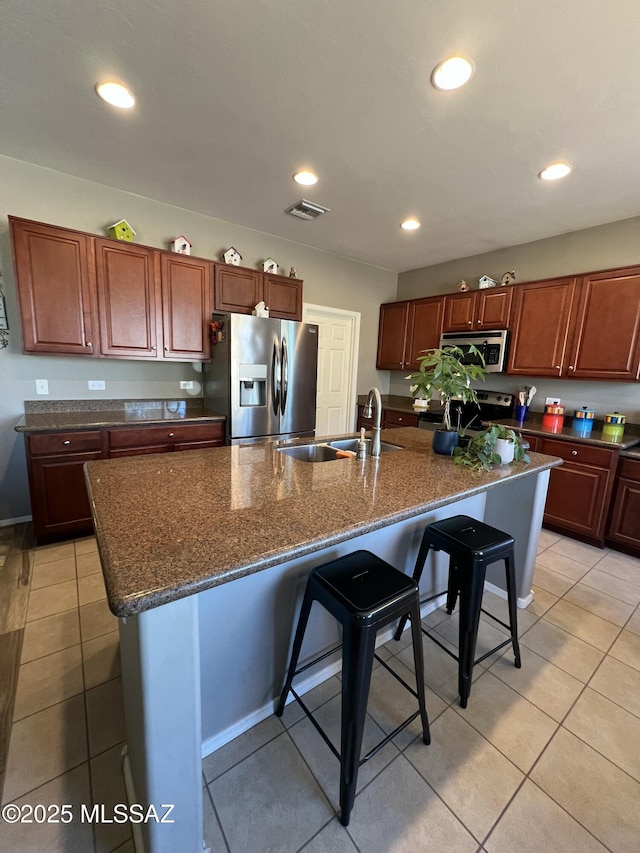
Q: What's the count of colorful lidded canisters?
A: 3